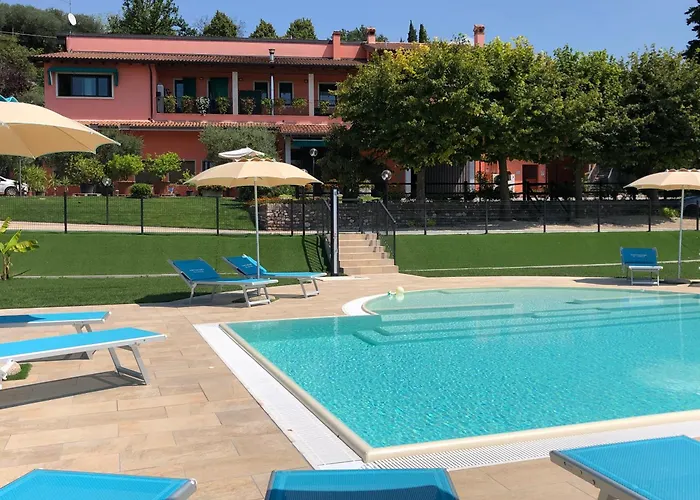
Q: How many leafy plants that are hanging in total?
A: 9